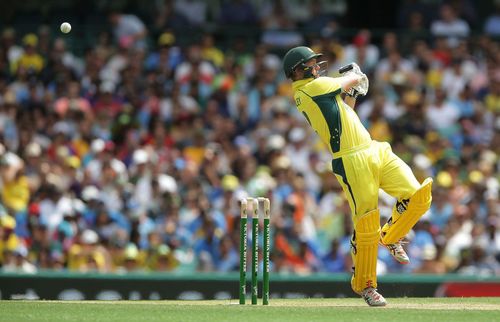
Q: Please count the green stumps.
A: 3